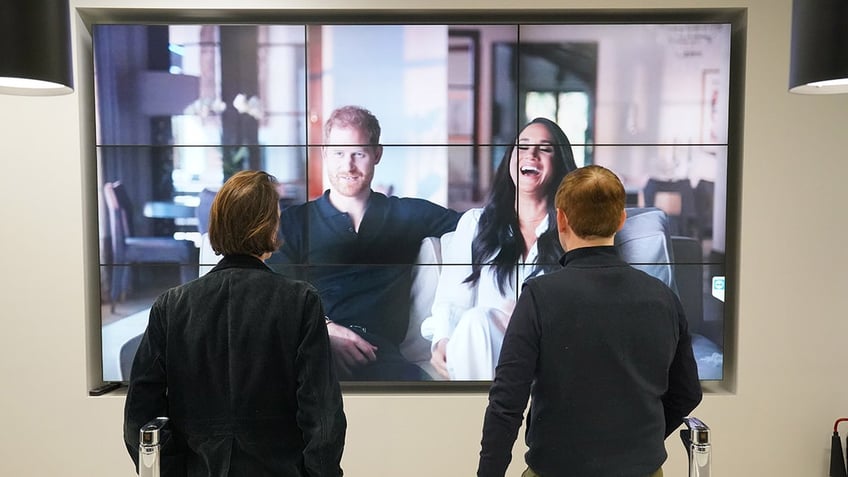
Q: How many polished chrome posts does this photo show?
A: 2